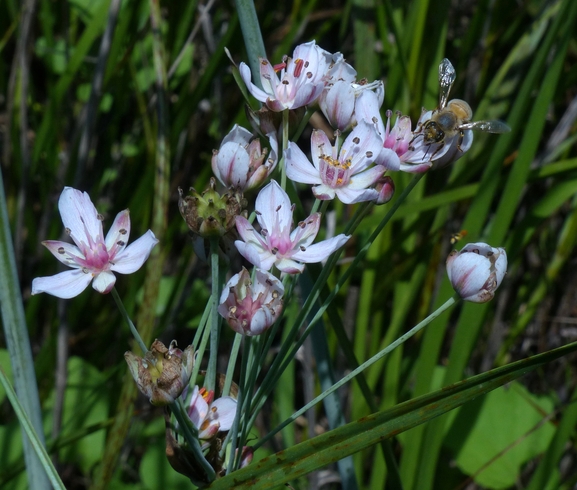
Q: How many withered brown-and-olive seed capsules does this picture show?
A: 2